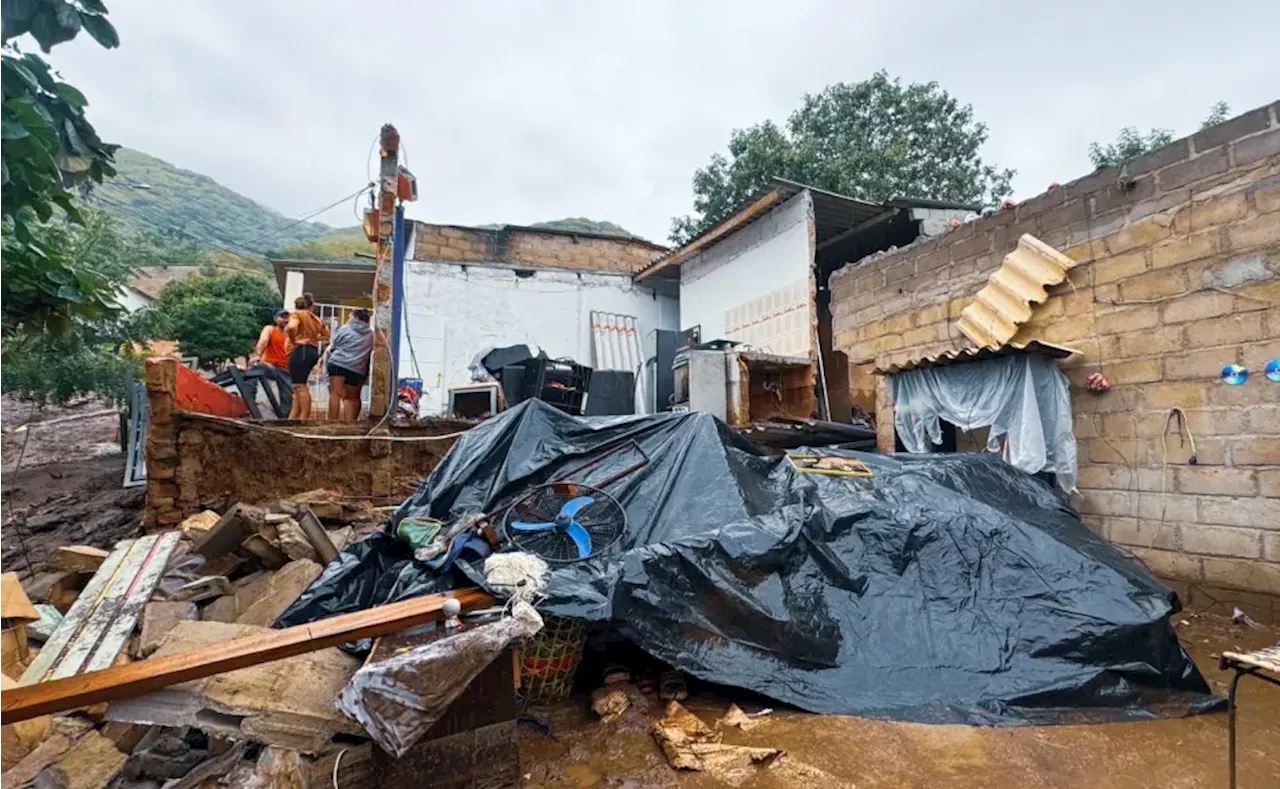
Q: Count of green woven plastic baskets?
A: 1